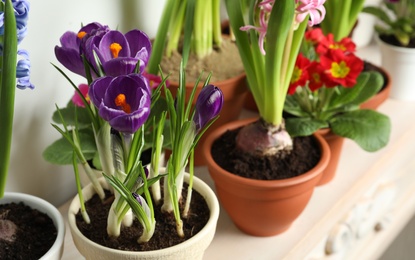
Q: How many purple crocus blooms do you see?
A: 4